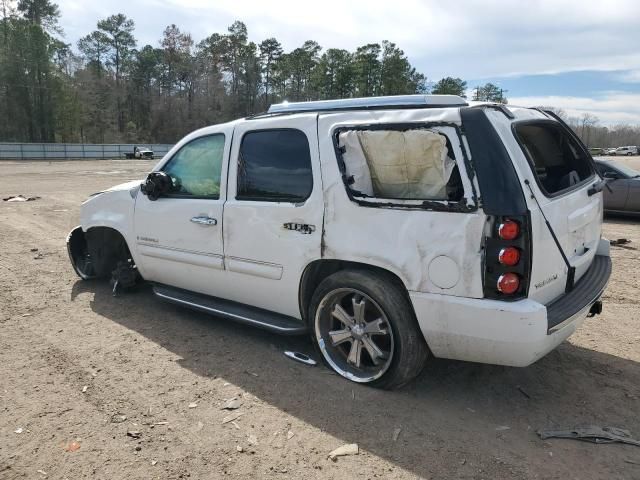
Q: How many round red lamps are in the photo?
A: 3